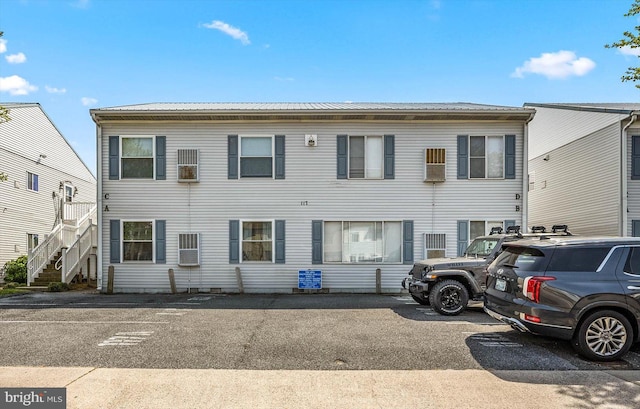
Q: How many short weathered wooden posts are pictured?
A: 4